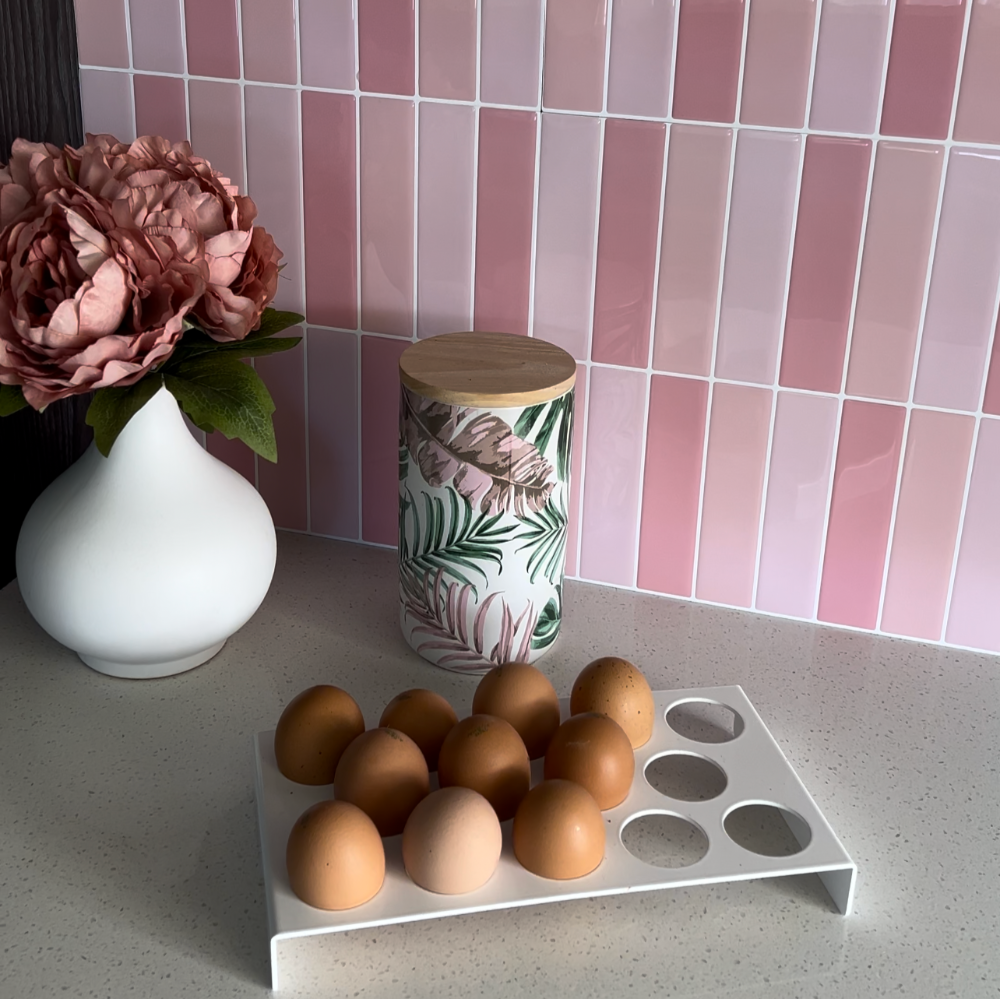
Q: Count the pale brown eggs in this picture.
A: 1